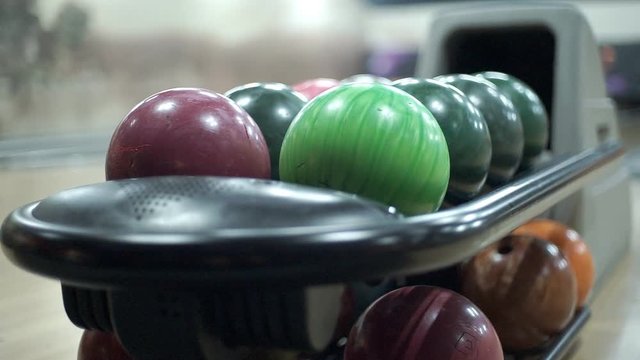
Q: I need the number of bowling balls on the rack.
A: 12